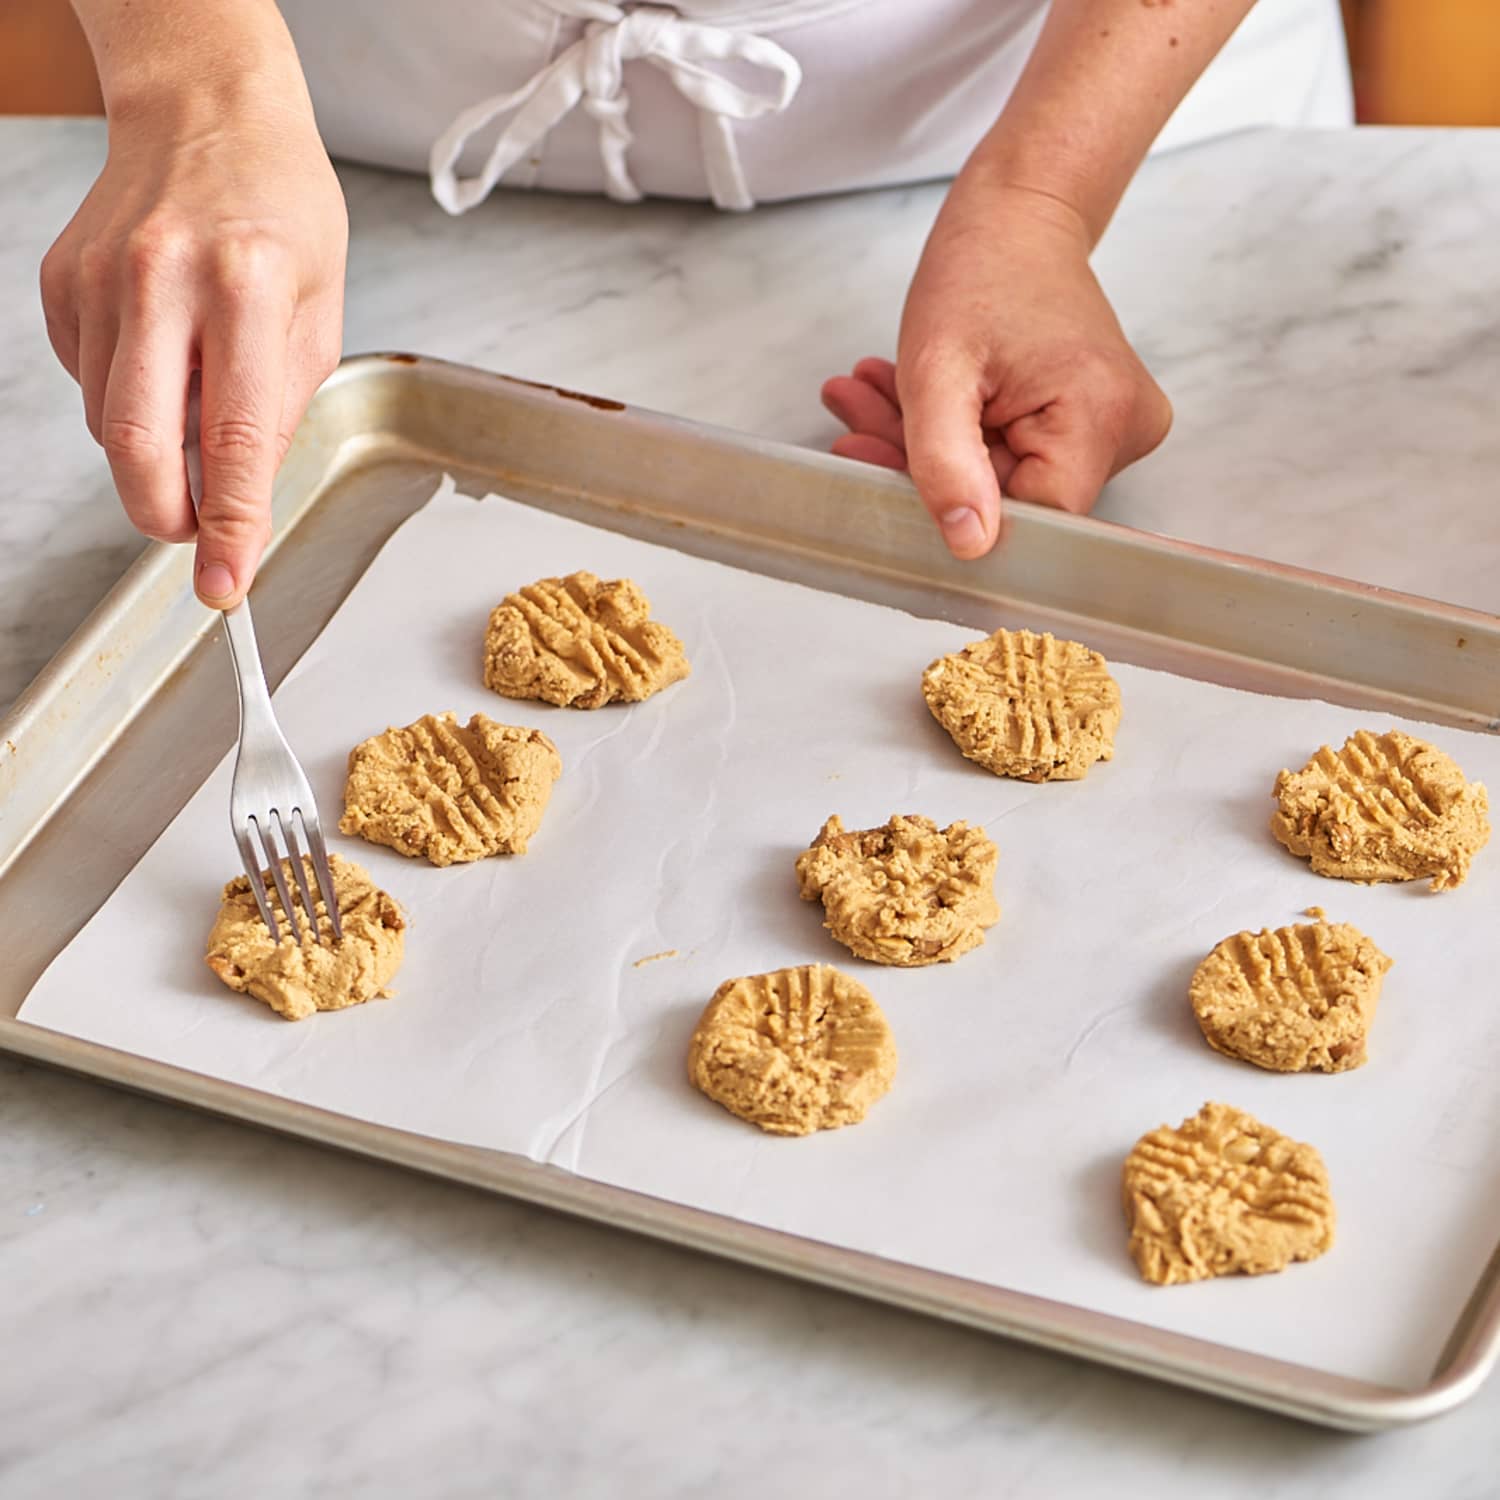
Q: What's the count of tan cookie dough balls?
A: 9